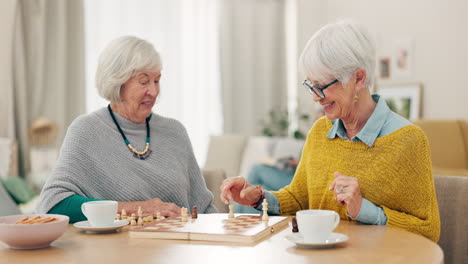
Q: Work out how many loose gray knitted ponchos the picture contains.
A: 1